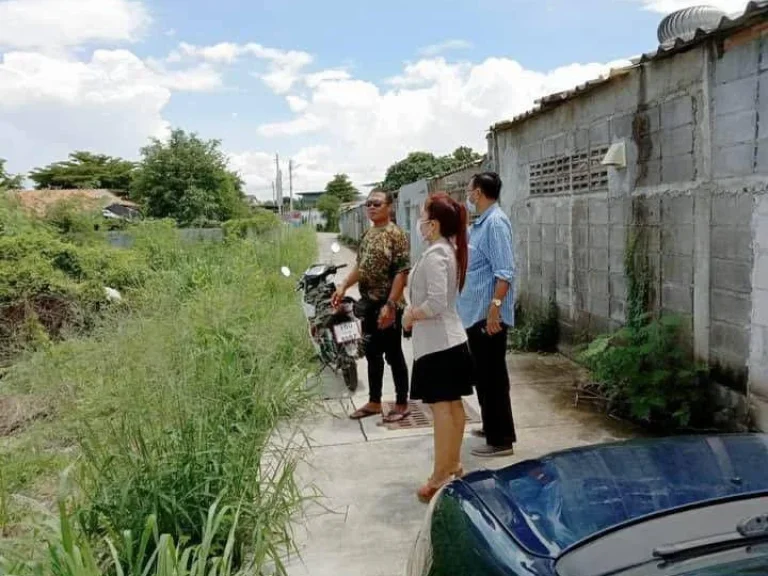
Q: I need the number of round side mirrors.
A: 2